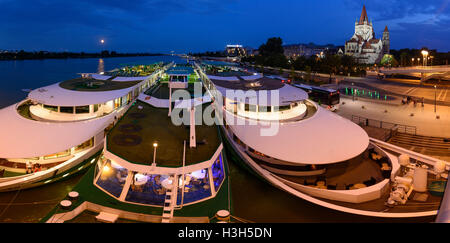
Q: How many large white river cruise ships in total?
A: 3